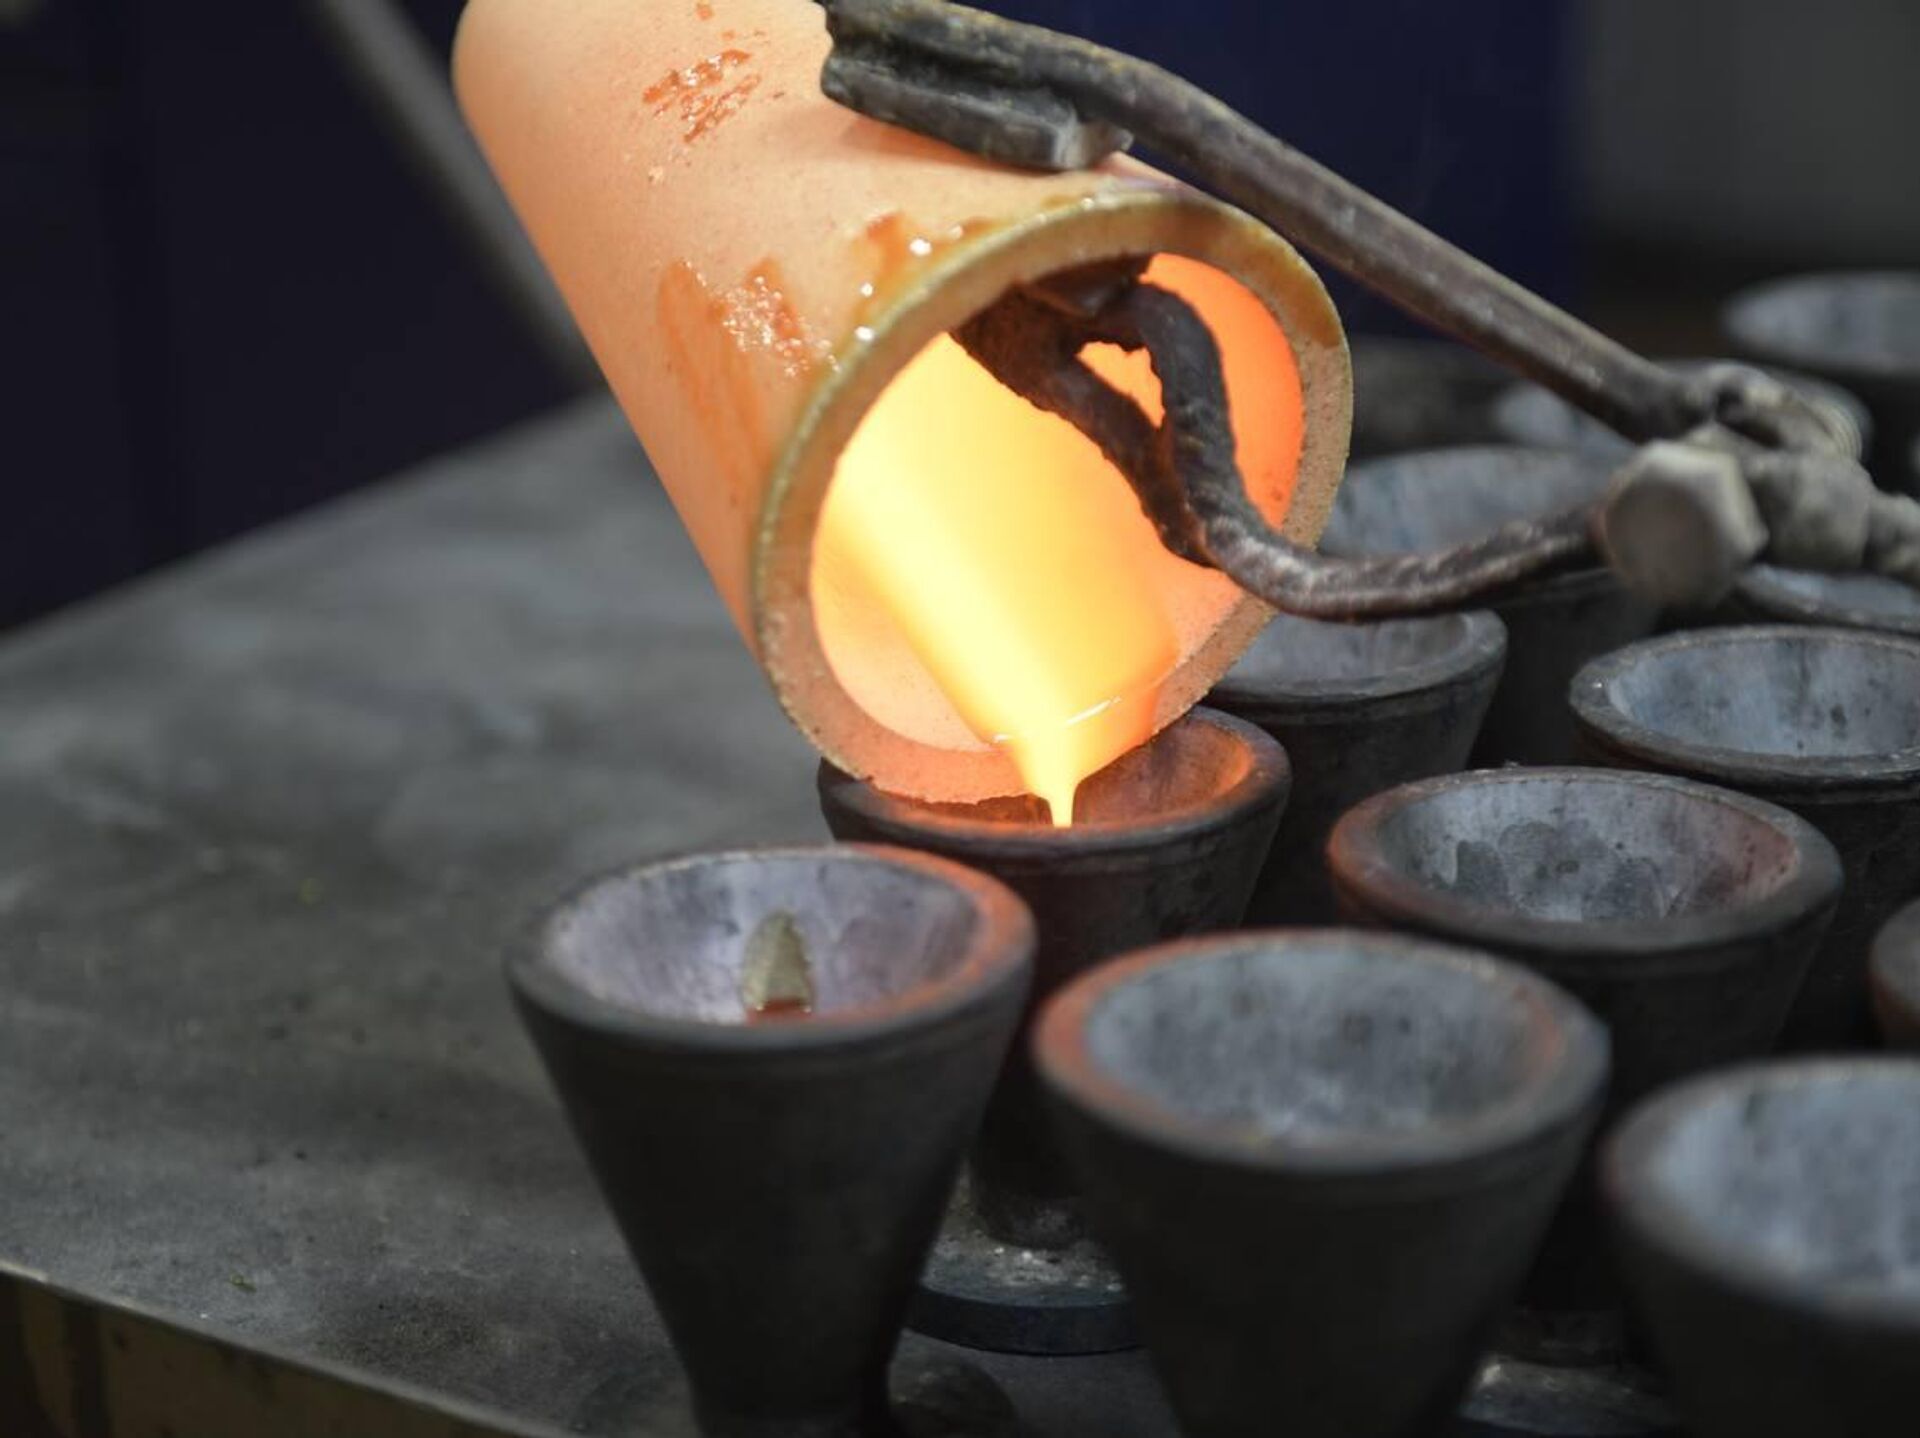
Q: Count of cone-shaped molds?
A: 12